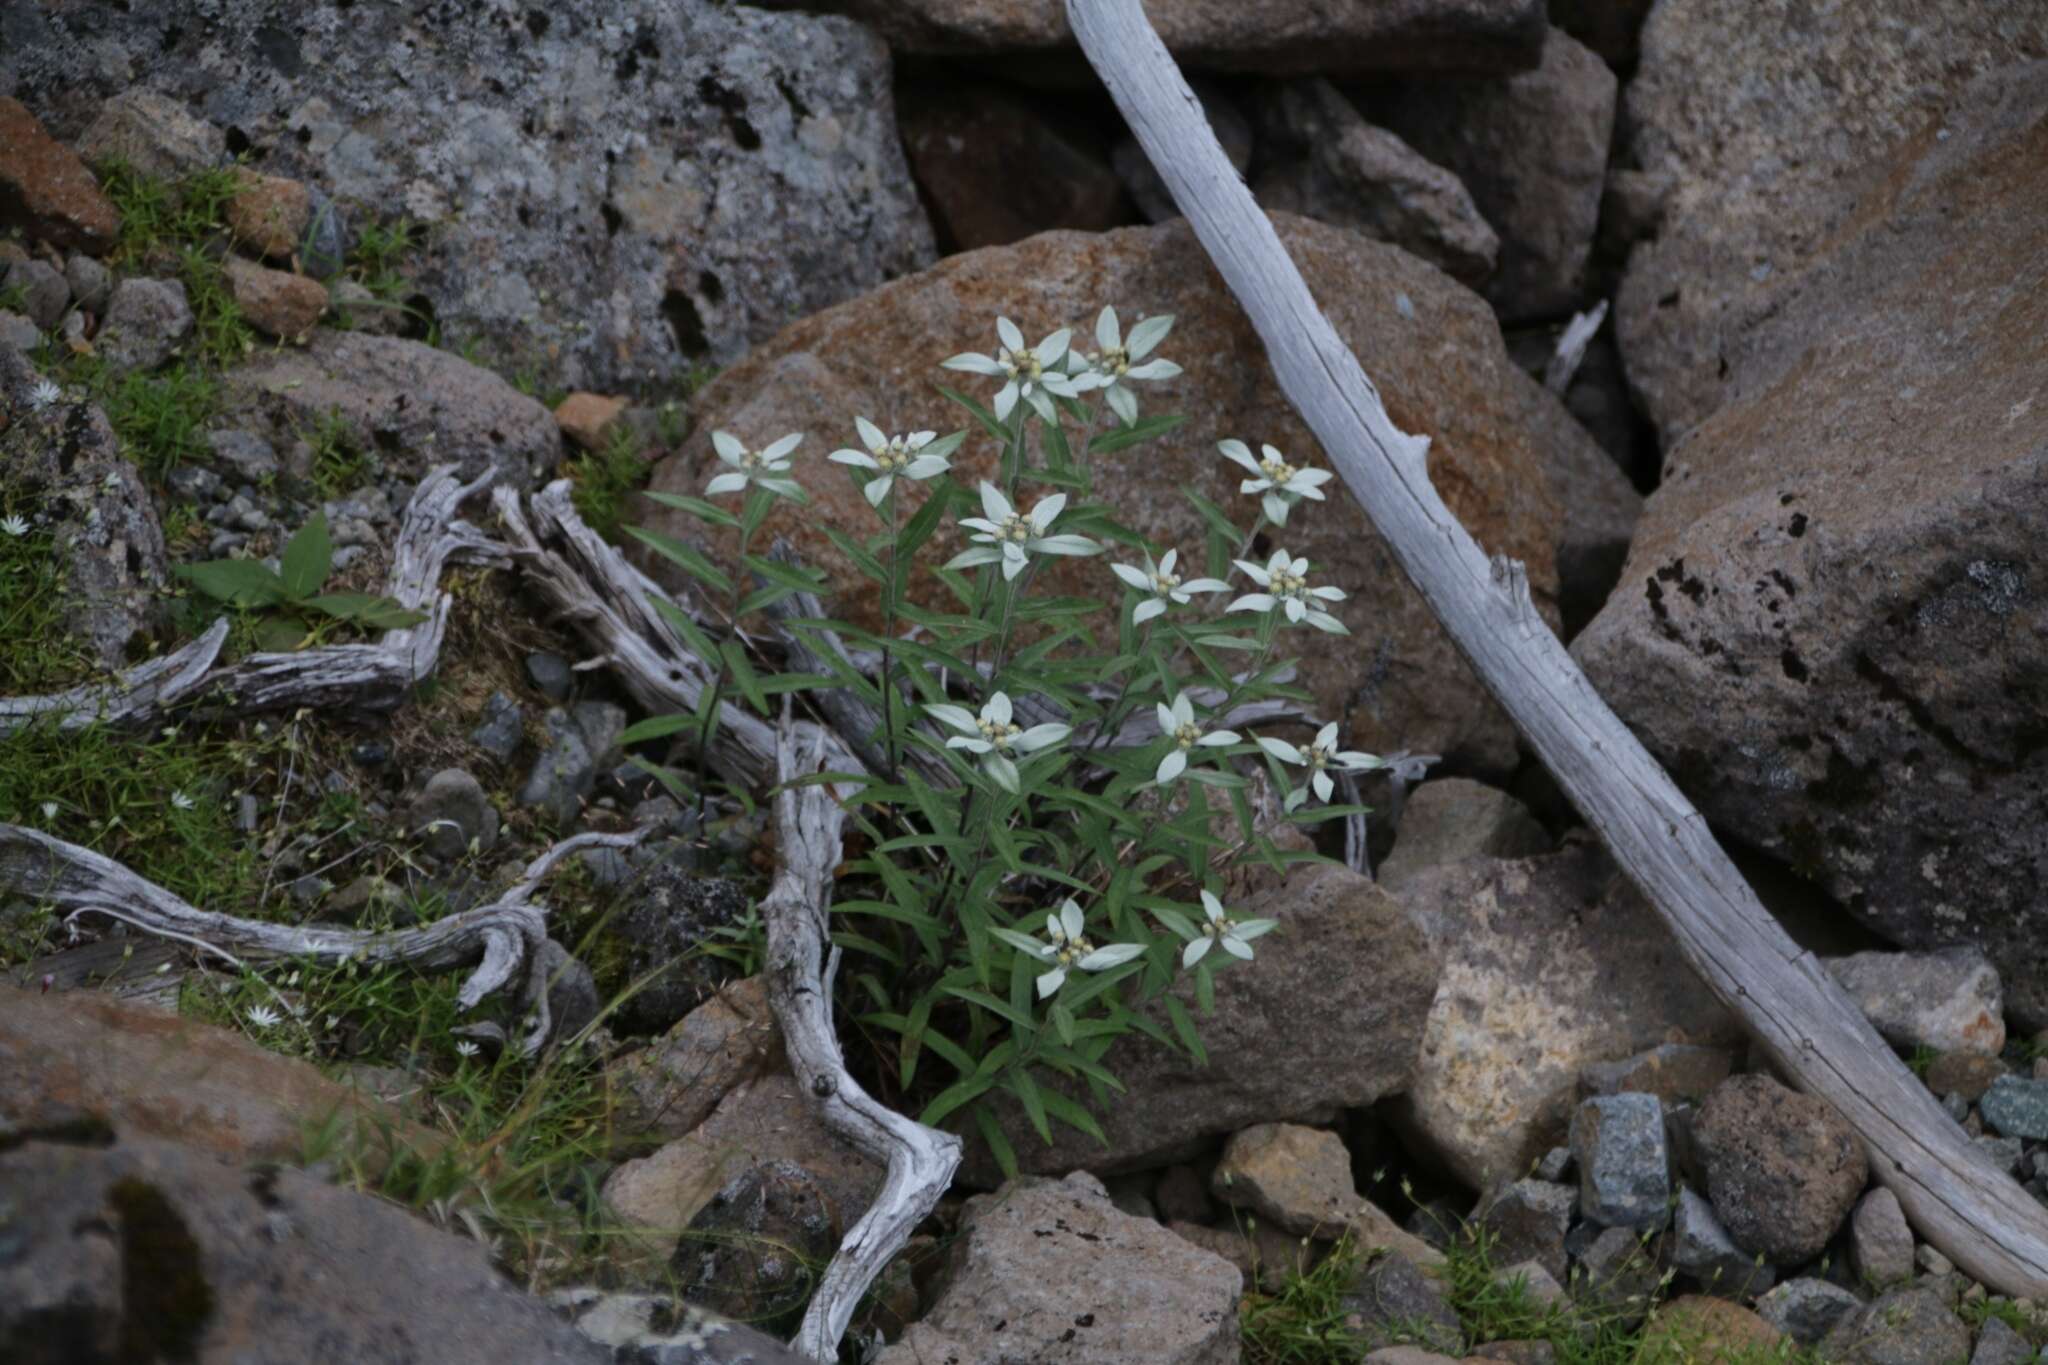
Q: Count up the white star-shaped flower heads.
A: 13